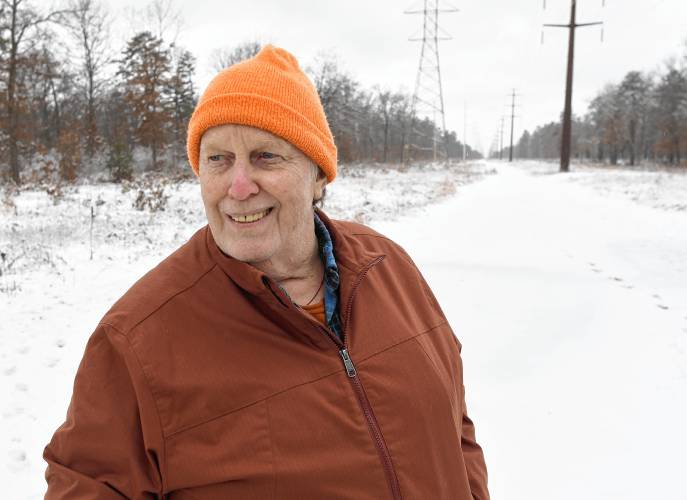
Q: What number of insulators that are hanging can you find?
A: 4